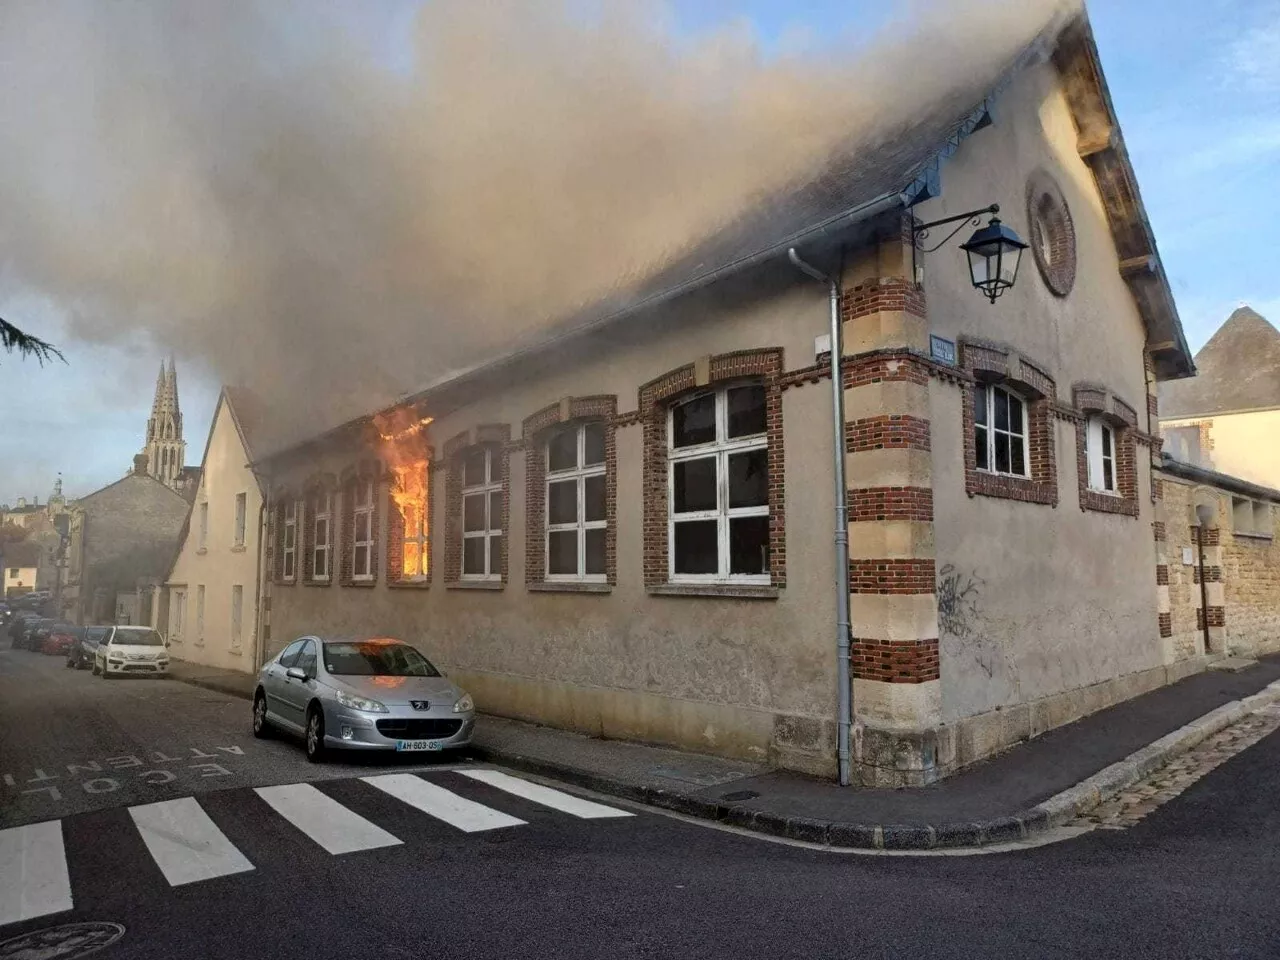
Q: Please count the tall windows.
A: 7